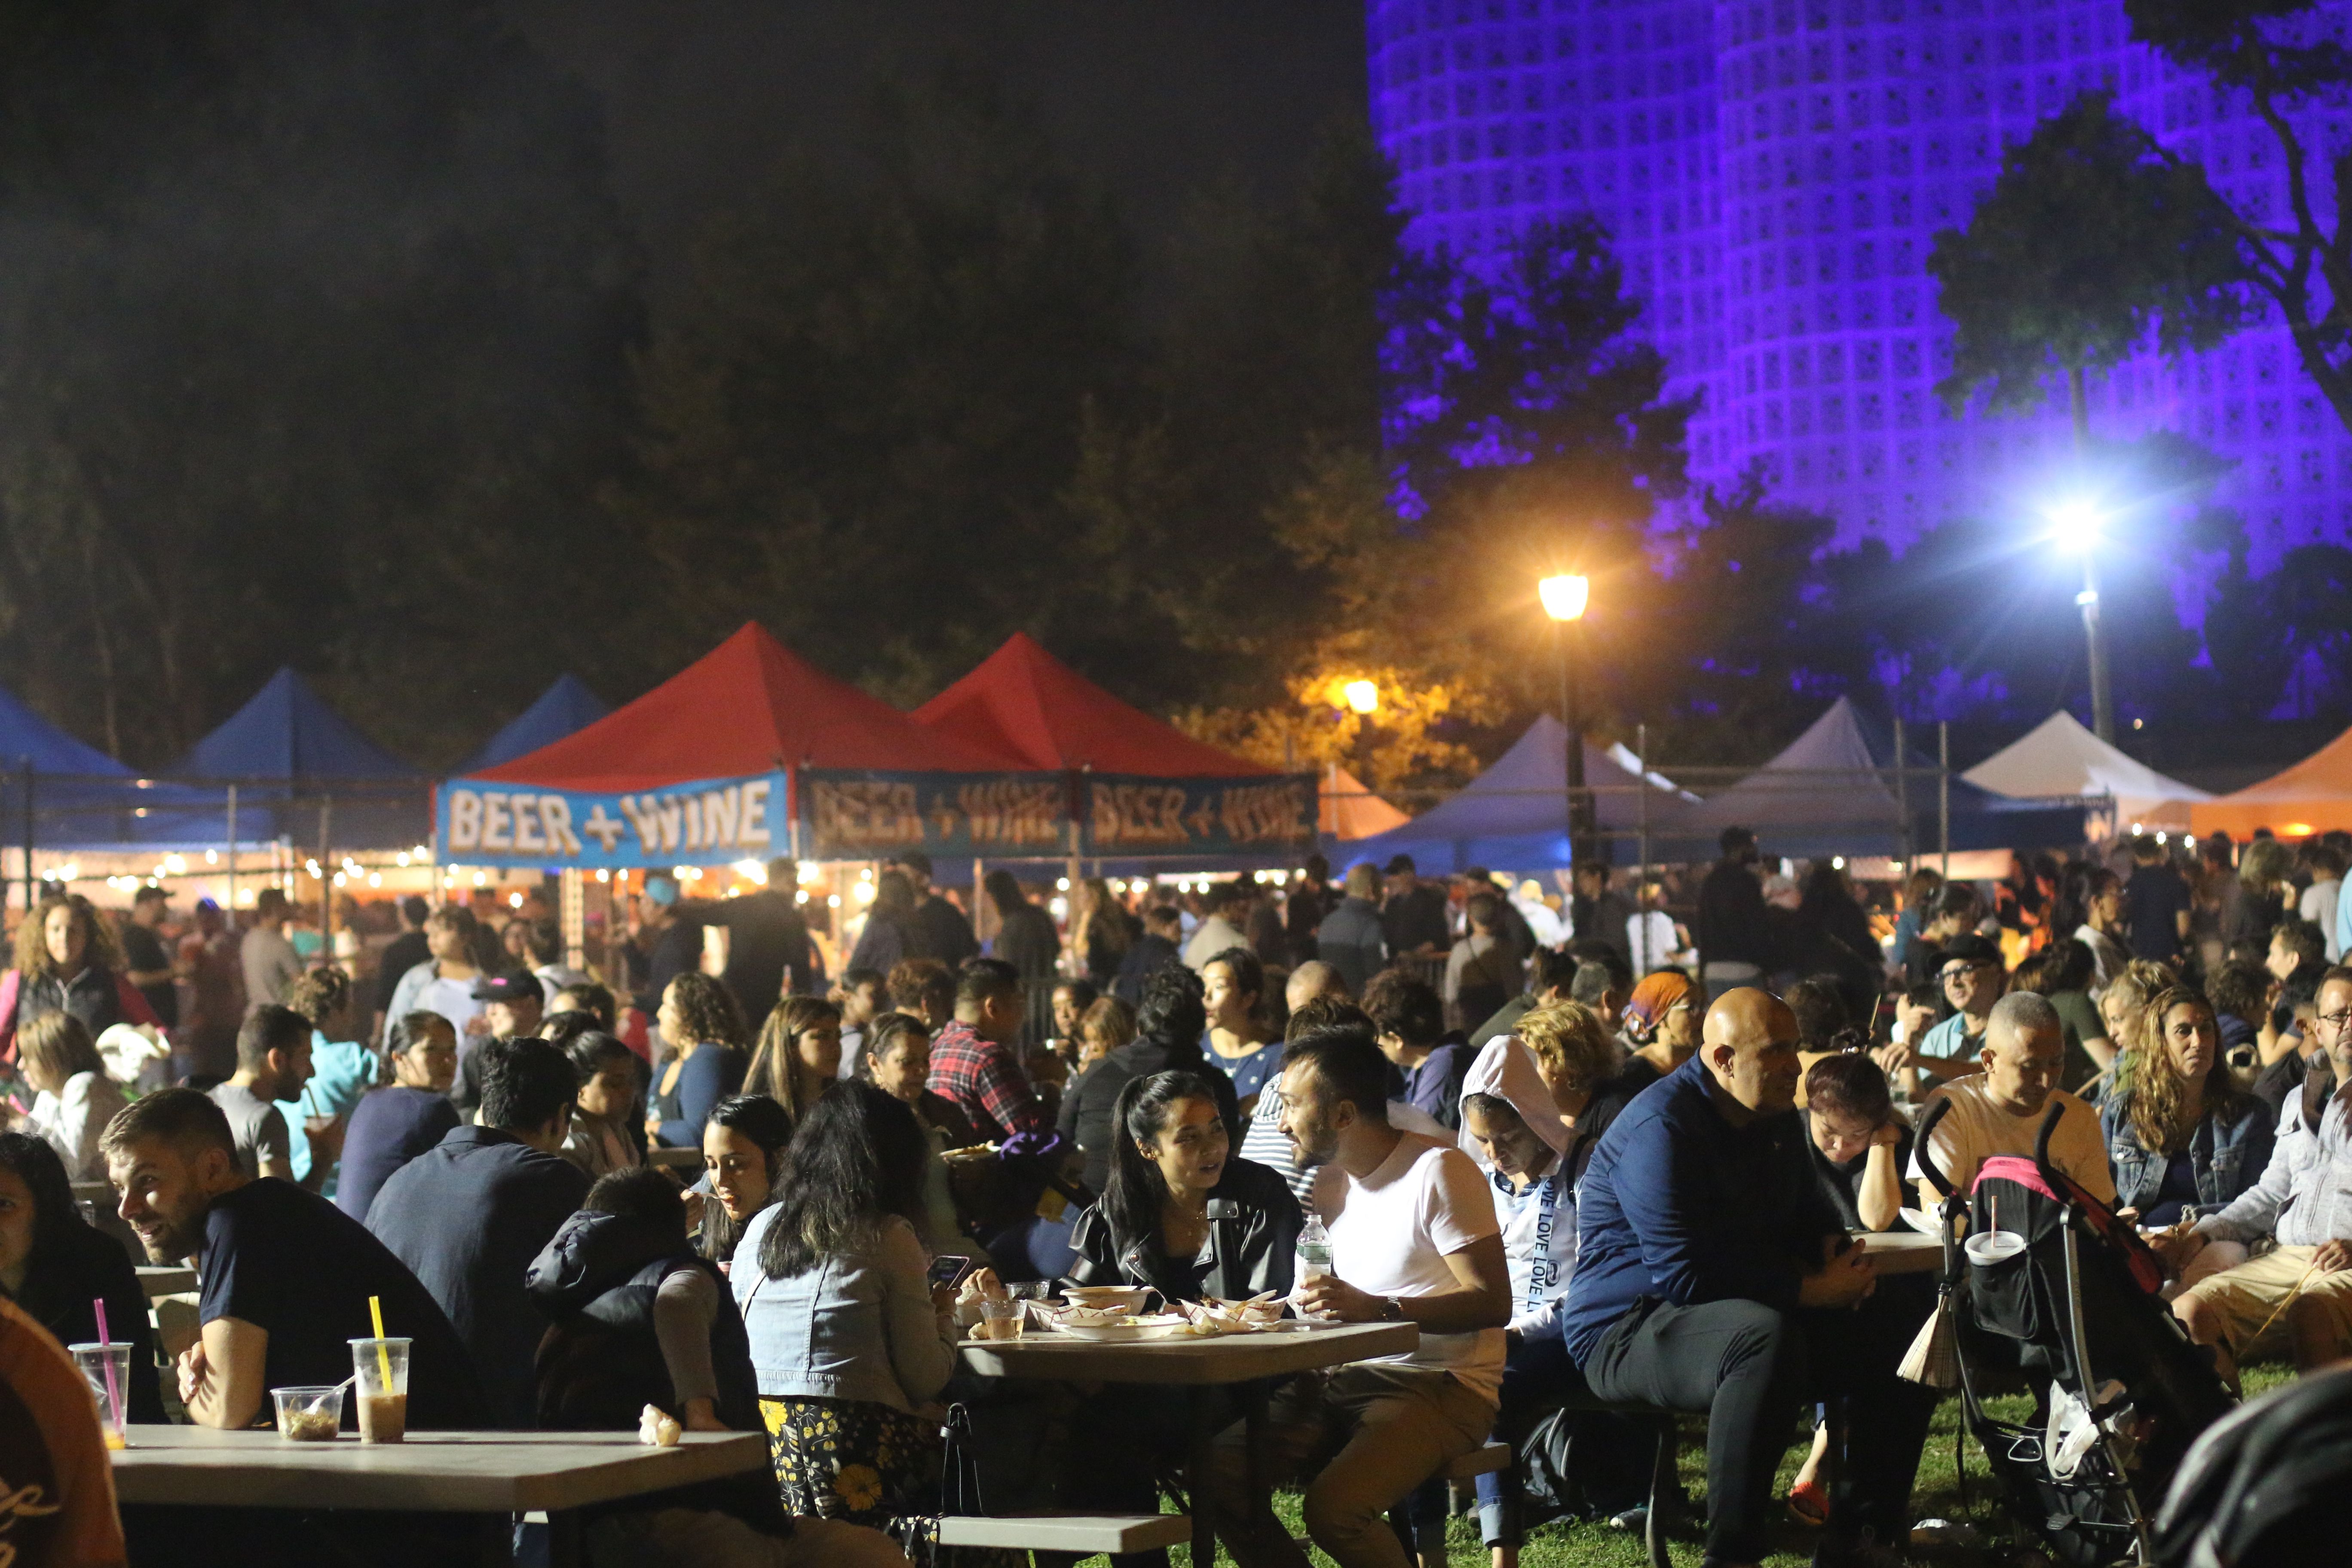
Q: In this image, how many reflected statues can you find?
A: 0